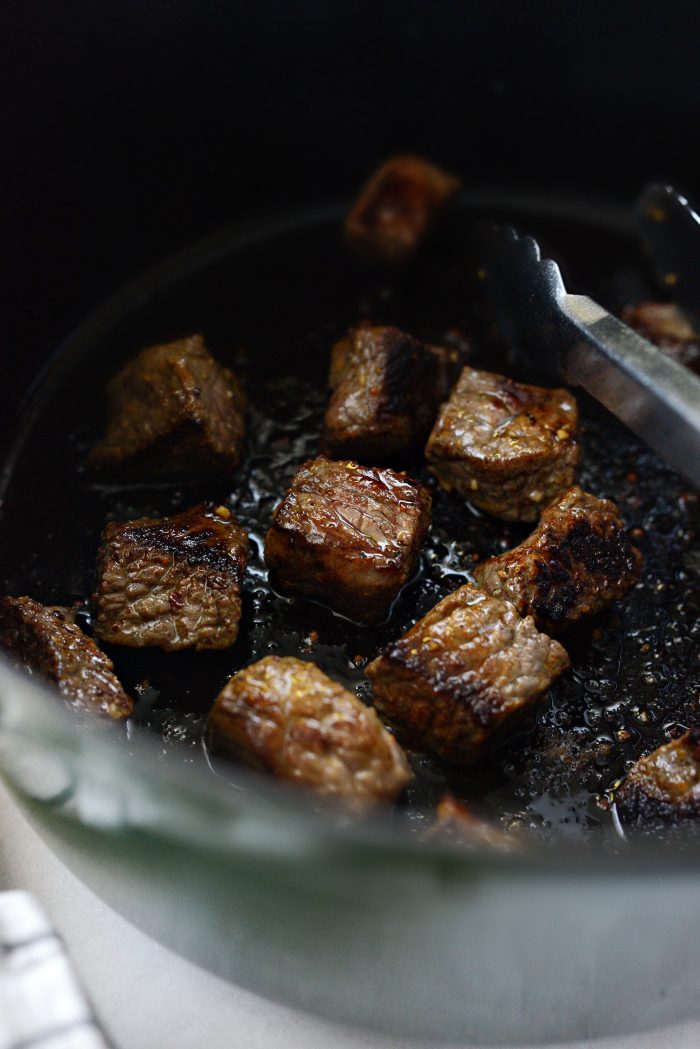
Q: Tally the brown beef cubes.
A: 13